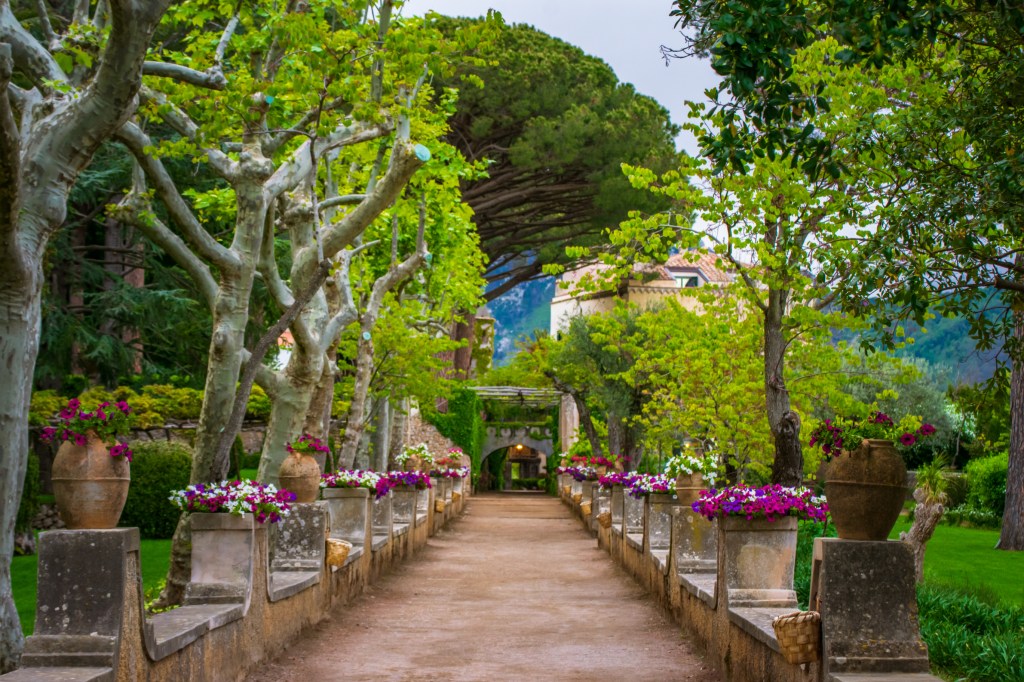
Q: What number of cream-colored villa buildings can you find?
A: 1